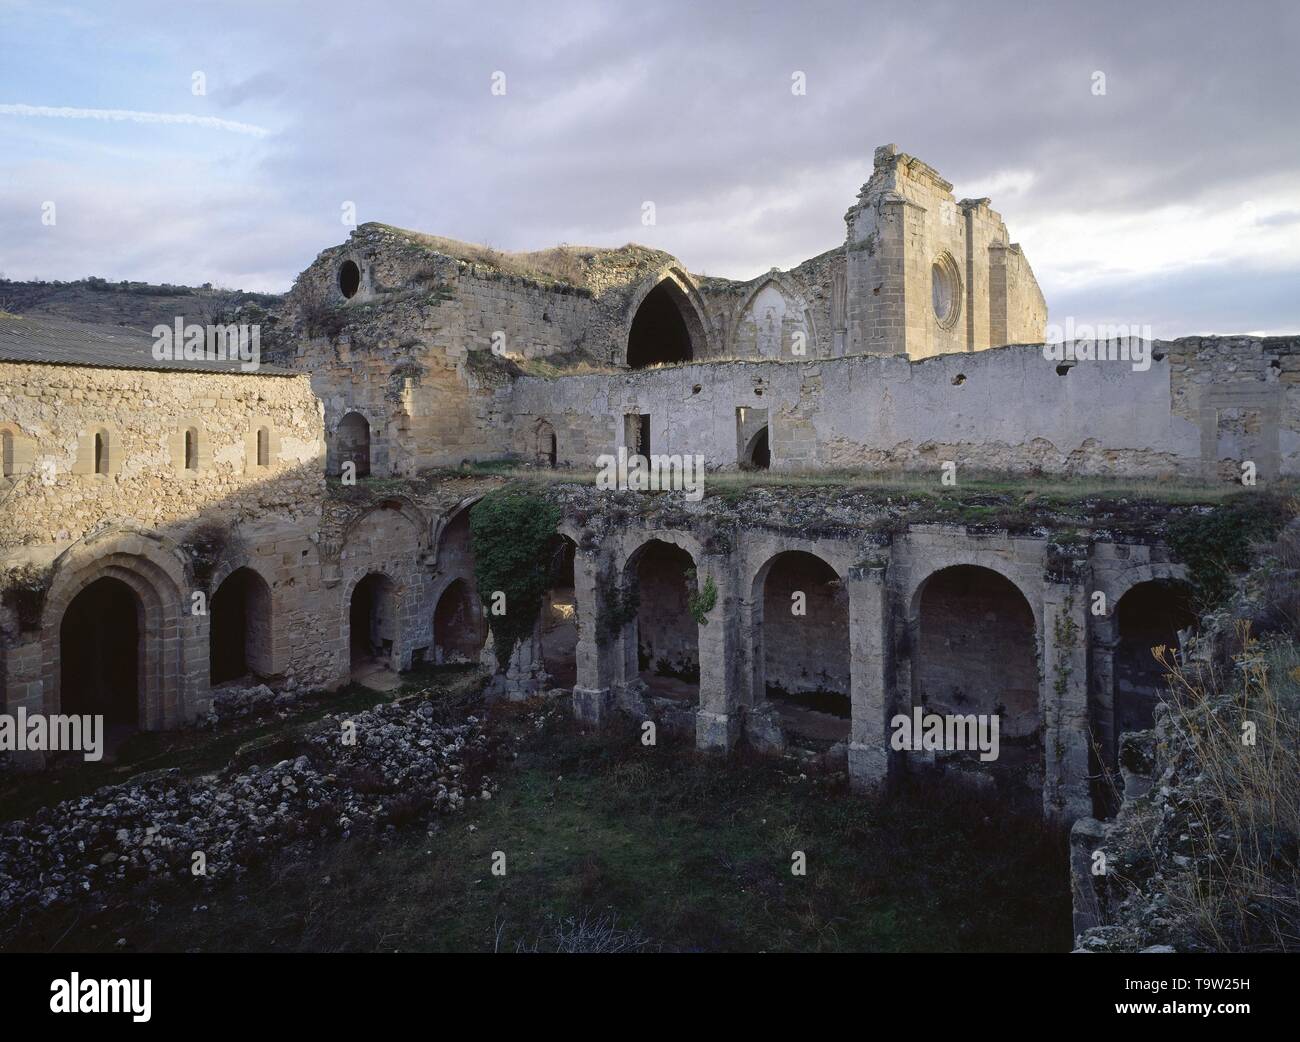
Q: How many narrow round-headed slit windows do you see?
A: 4